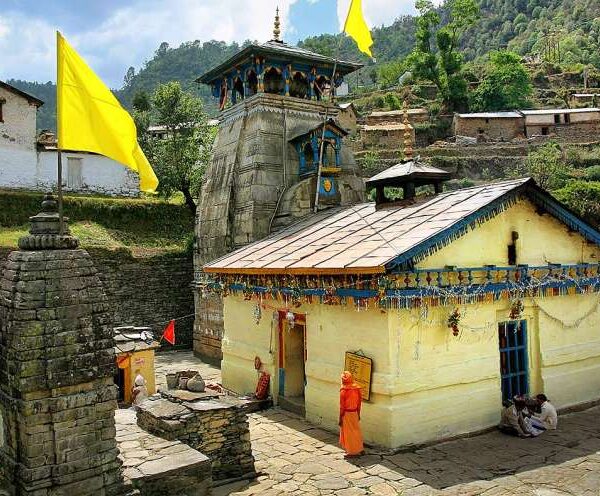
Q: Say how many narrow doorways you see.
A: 2